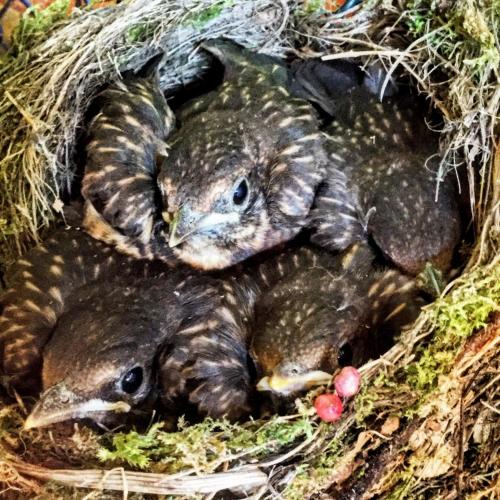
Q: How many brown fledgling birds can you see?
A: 4